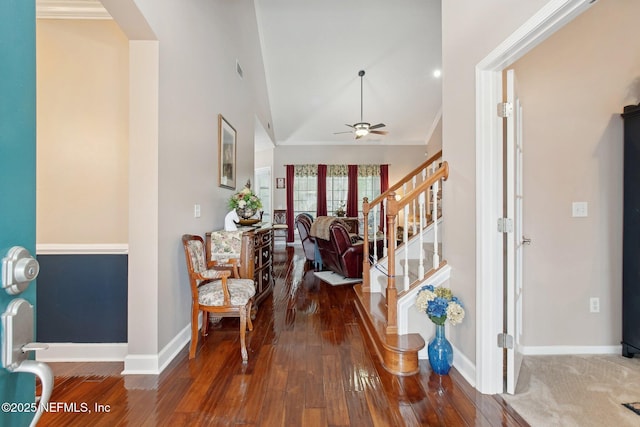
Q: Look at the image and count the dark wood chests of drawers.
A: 1